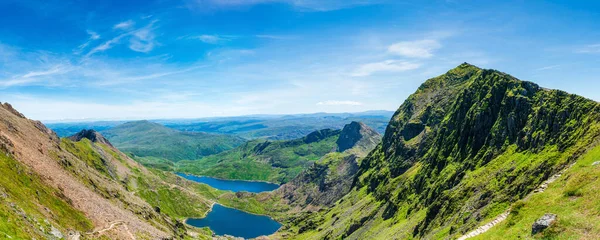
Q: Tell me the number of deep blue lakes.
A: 2